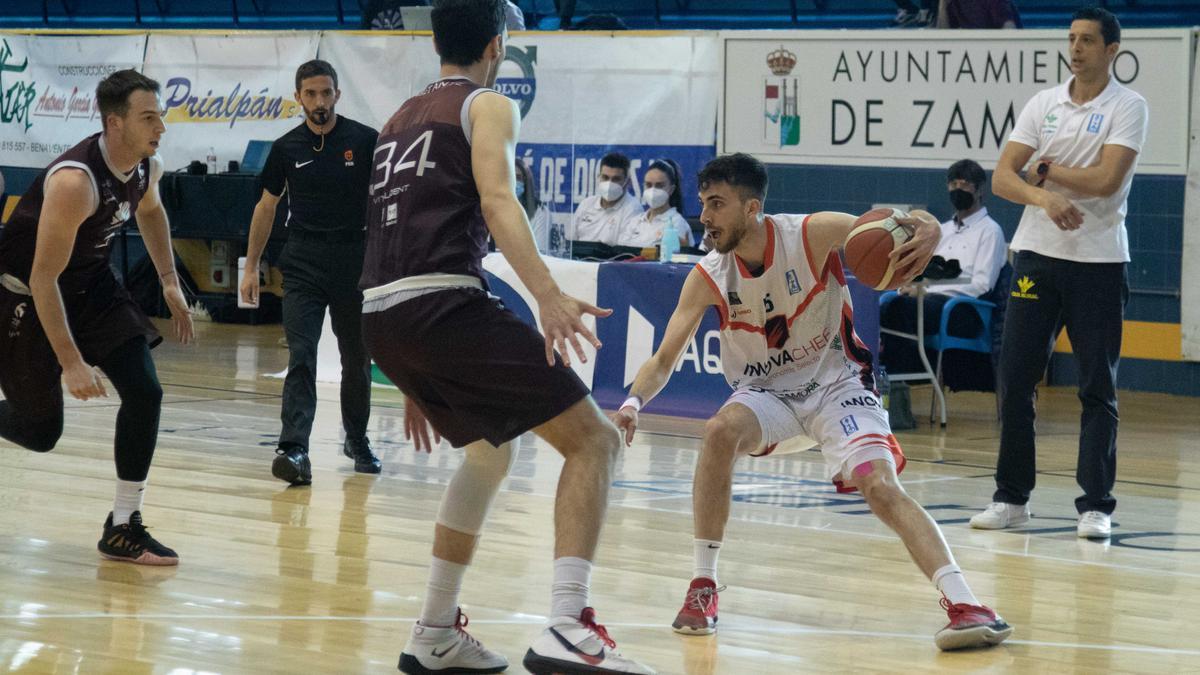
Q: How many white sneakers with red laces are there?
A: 2